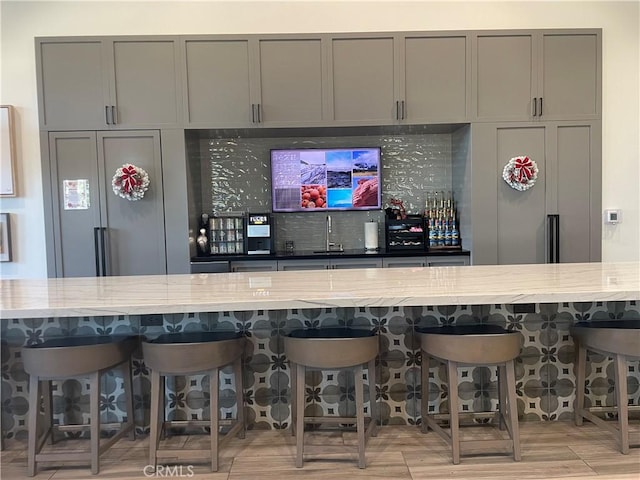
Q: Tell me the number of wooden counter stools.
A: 5